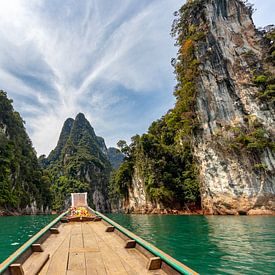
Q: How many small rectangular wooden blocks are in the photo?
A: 6